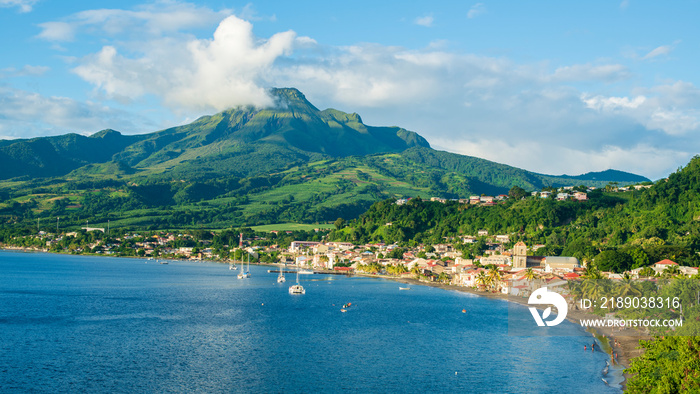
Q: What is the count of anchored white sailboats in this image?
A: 5